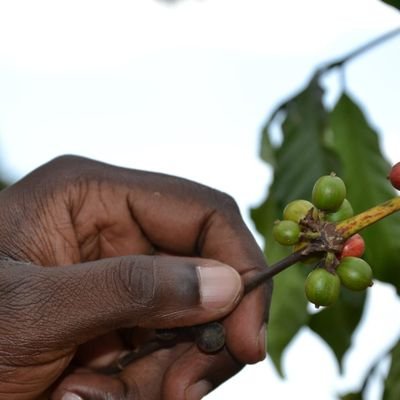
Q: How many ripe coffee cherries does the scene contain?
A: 2